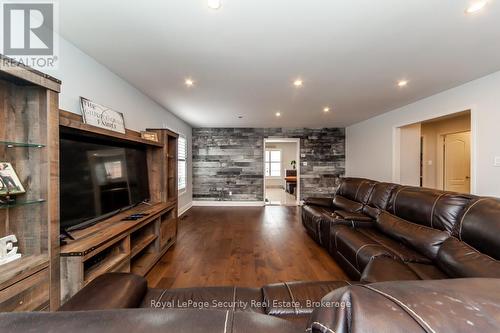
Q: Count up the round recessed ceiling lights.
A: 7